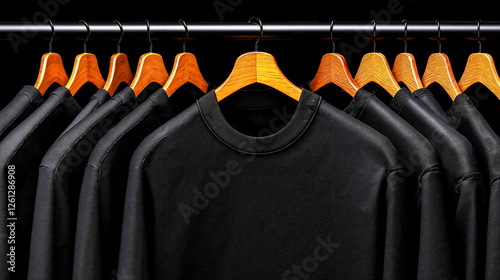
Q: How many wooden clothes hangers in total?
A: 11